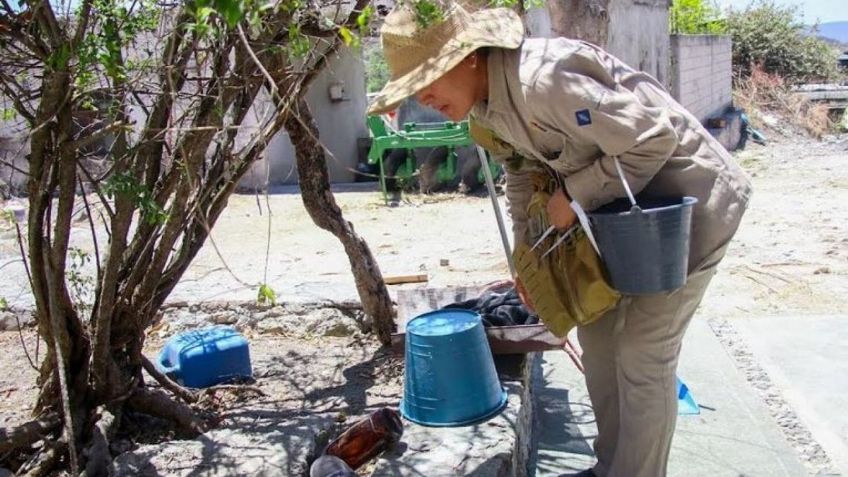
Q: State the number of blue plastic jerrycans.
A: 1